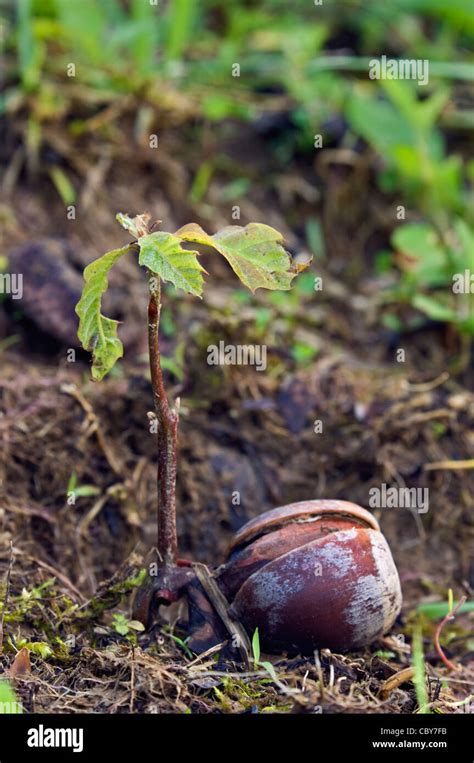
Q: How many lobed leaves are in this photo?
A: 3